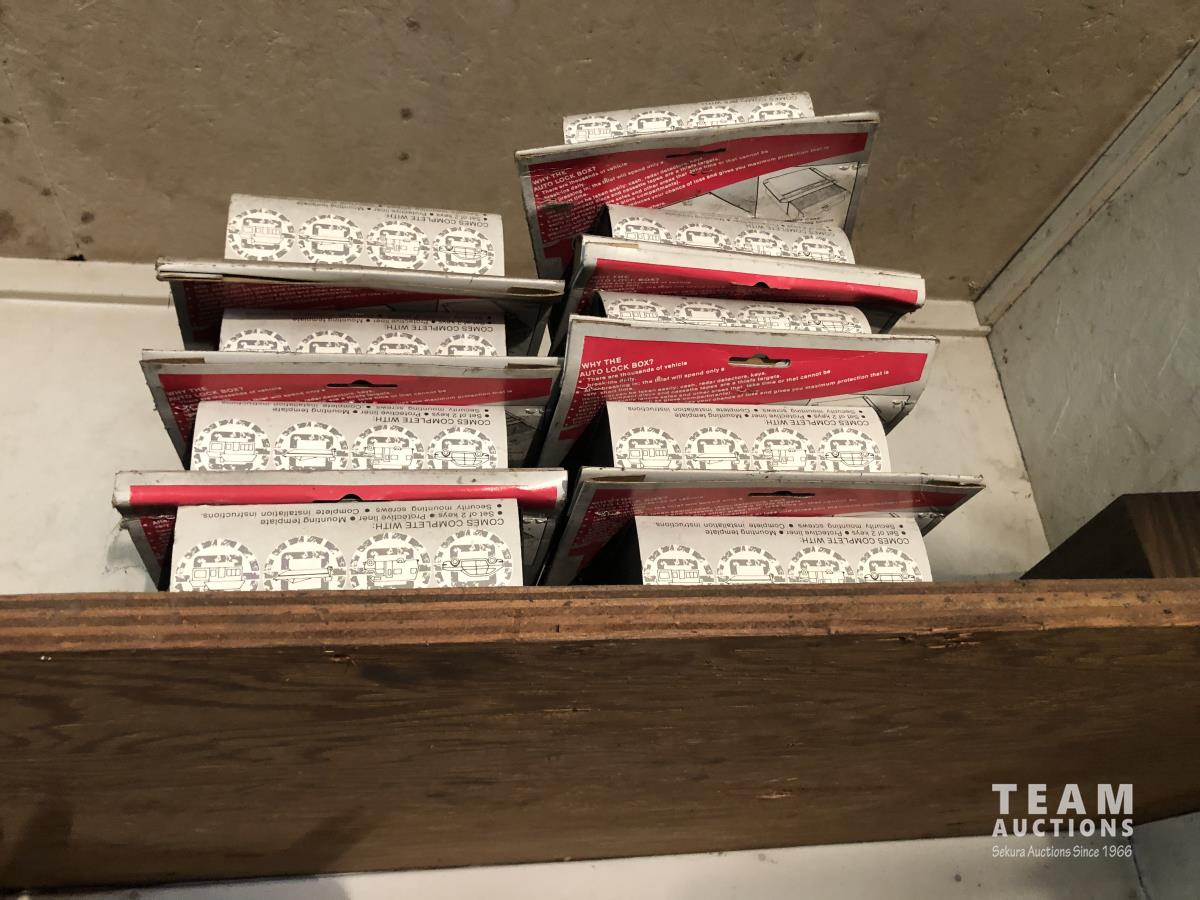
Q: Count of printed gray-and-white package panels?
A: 9